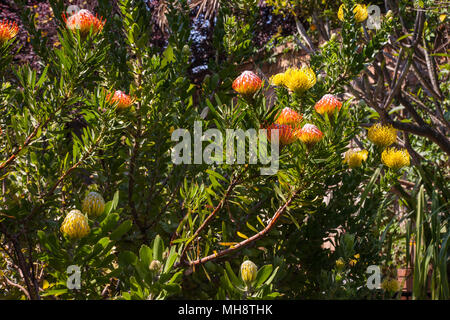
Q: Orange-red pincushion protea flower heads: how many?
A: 8